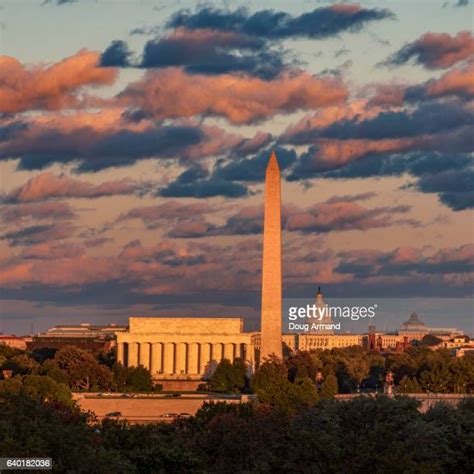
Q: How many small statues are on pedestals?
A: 2